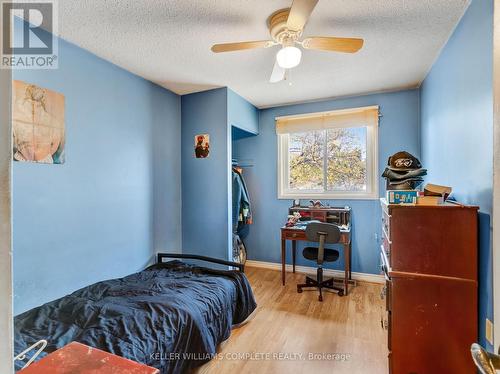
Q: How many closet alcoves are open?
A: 1